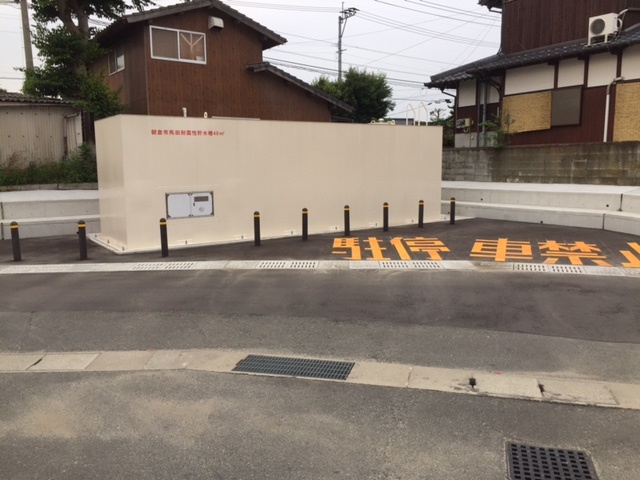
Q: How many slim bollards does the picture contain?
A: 9